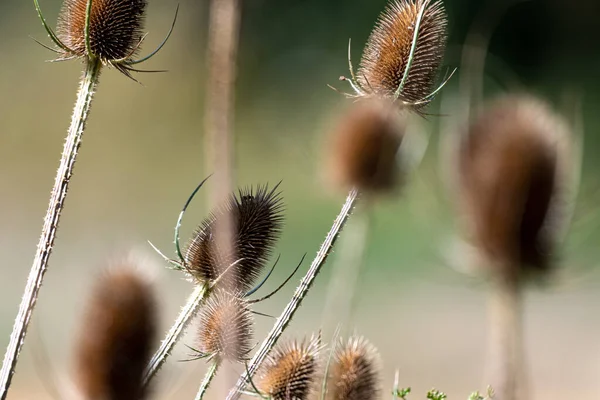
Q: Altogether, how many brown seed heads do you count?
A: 9